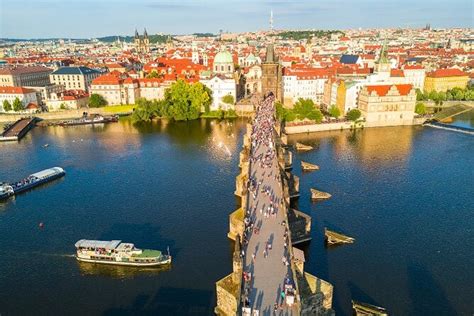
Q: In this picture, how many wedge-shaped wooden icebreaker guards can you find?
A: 5